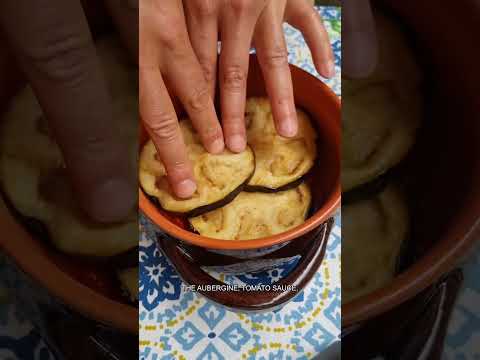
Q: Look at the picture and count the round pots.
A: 1